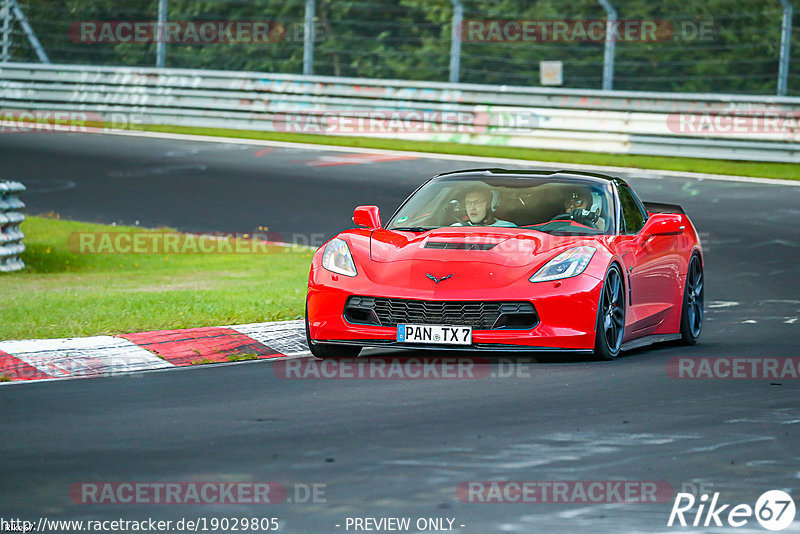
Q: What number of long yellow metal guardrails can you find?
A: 0